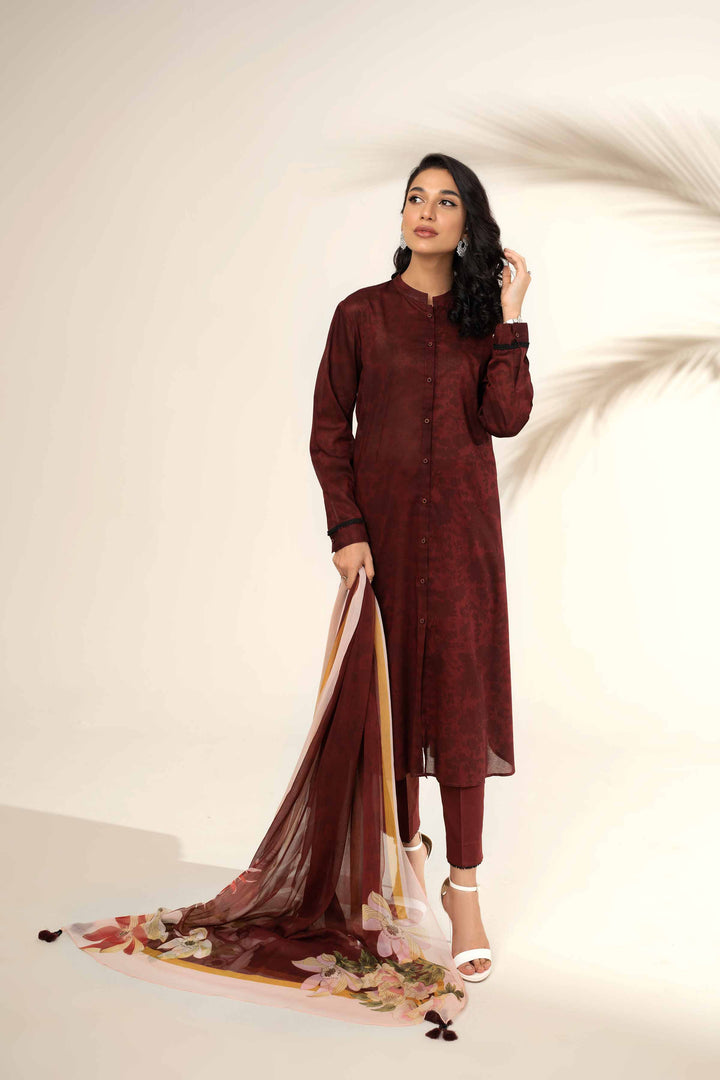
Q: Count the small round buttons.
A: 11